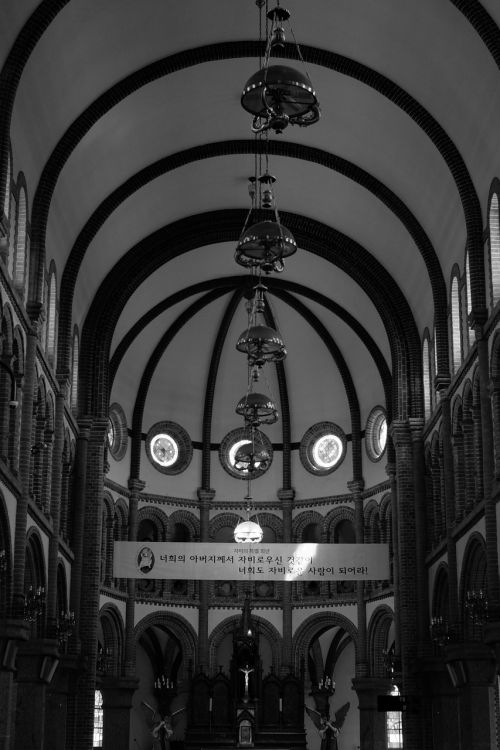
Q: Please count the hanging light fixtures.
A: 6